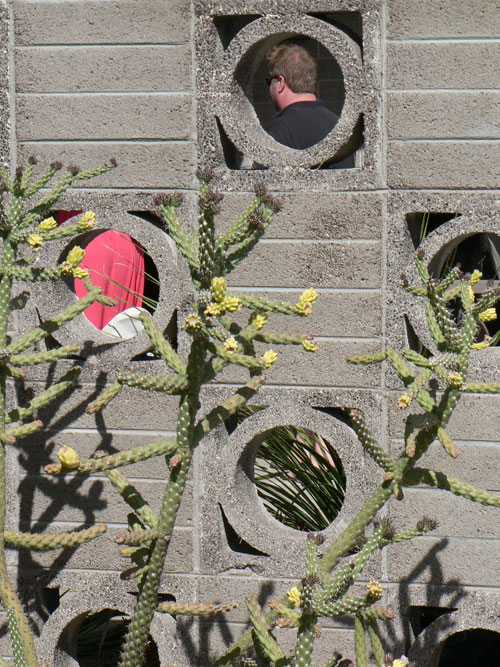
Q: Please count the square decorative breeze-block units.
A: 6